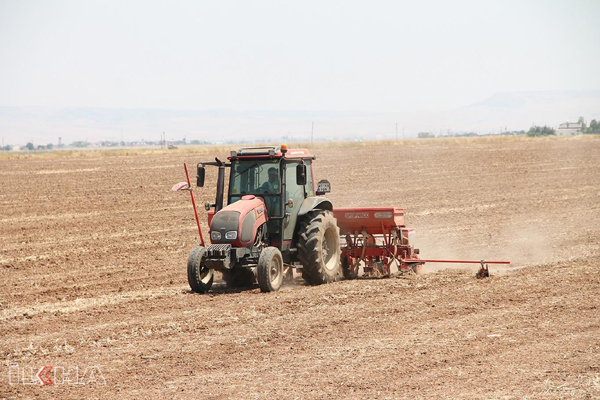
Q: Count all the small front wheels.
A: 2